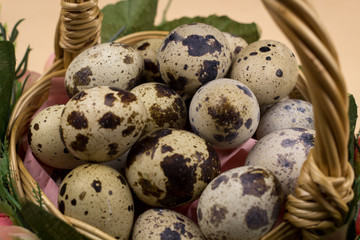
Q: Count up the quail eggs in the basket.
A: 15